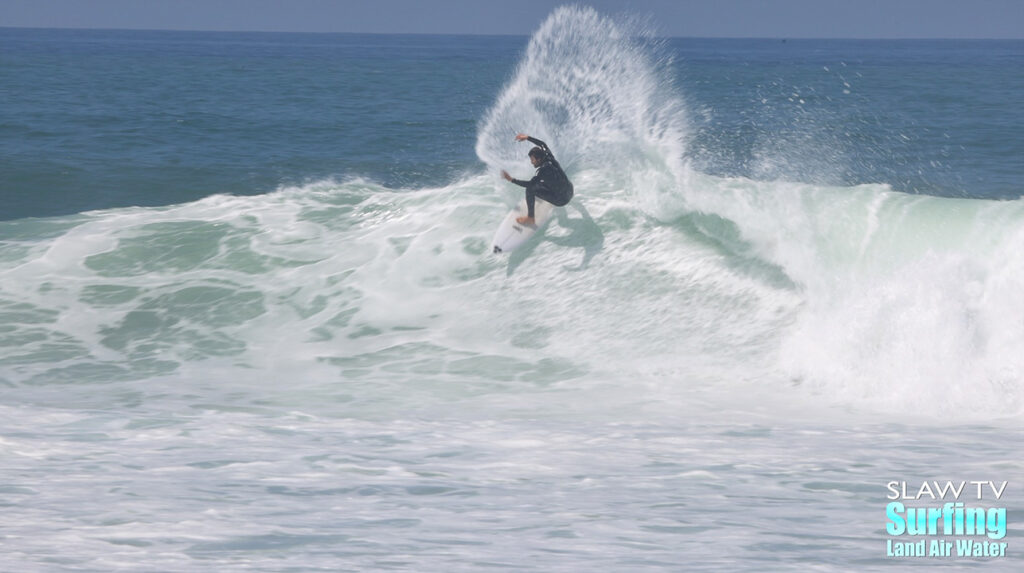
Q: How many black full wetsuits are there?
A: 1